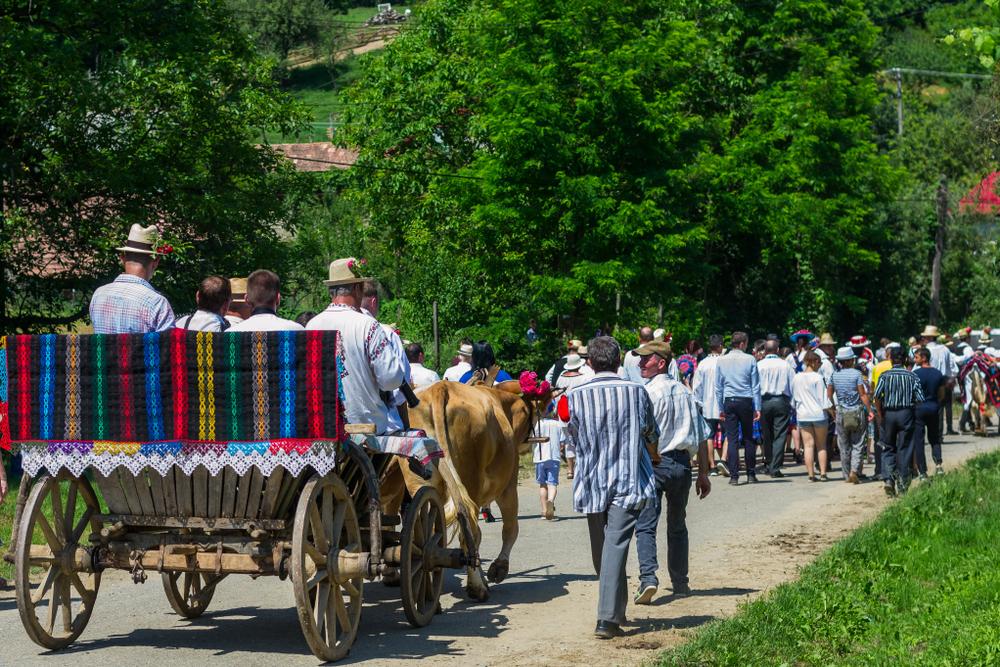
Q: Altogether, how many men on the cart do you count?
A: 6